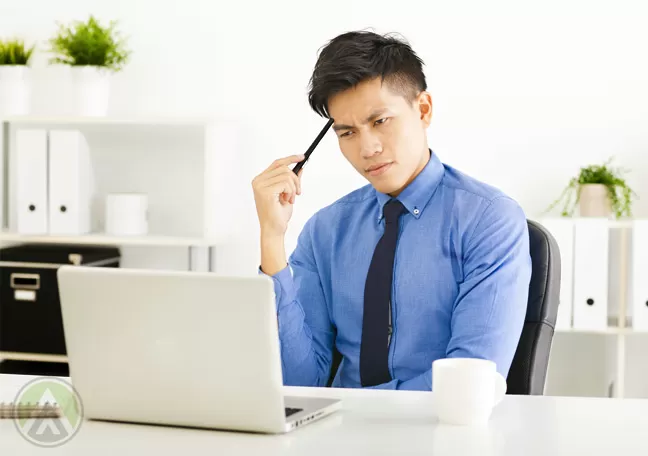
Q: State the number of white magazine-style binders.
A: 5